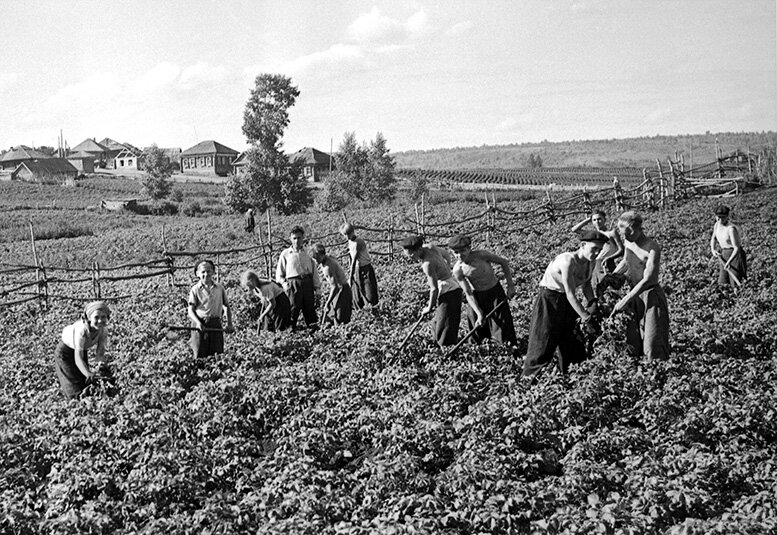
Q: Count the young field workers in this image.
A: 12